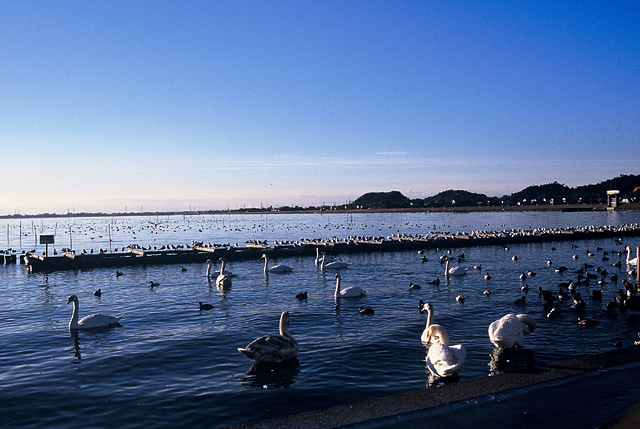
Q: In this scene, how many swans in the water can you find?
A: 13